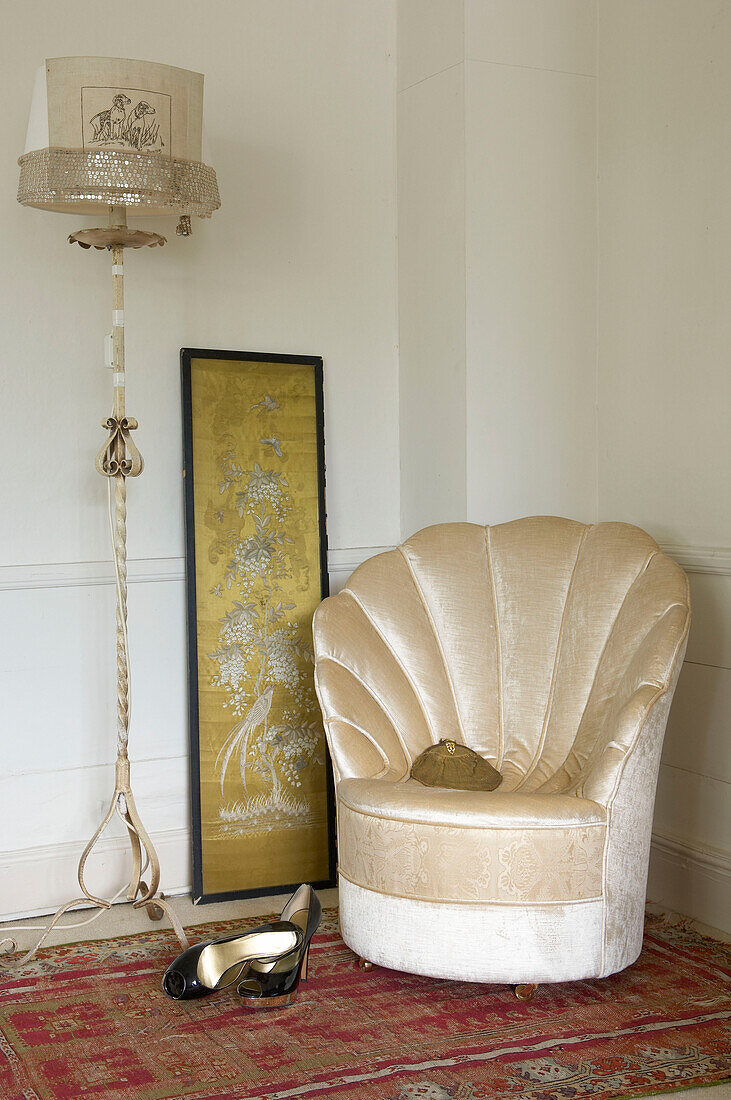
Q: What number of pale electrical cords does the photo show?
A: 1